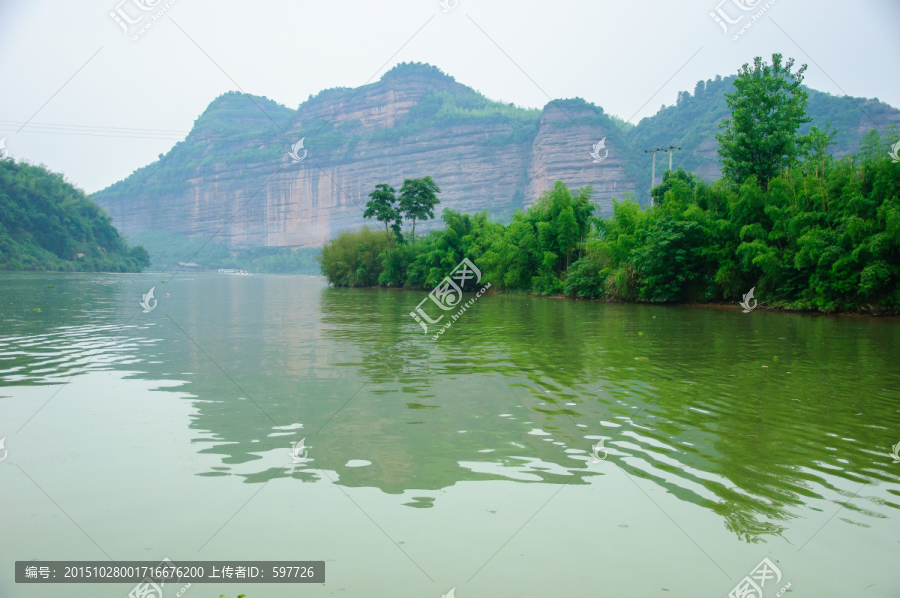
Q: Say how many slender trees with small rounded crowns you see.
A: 2